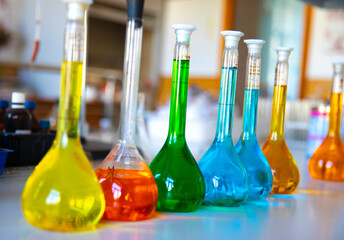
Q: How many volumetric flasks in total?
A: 7